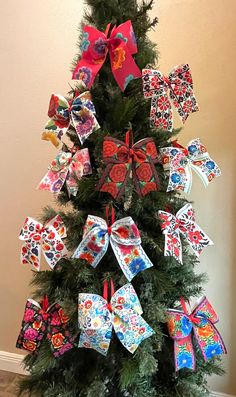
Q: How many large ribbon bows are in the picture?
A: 12